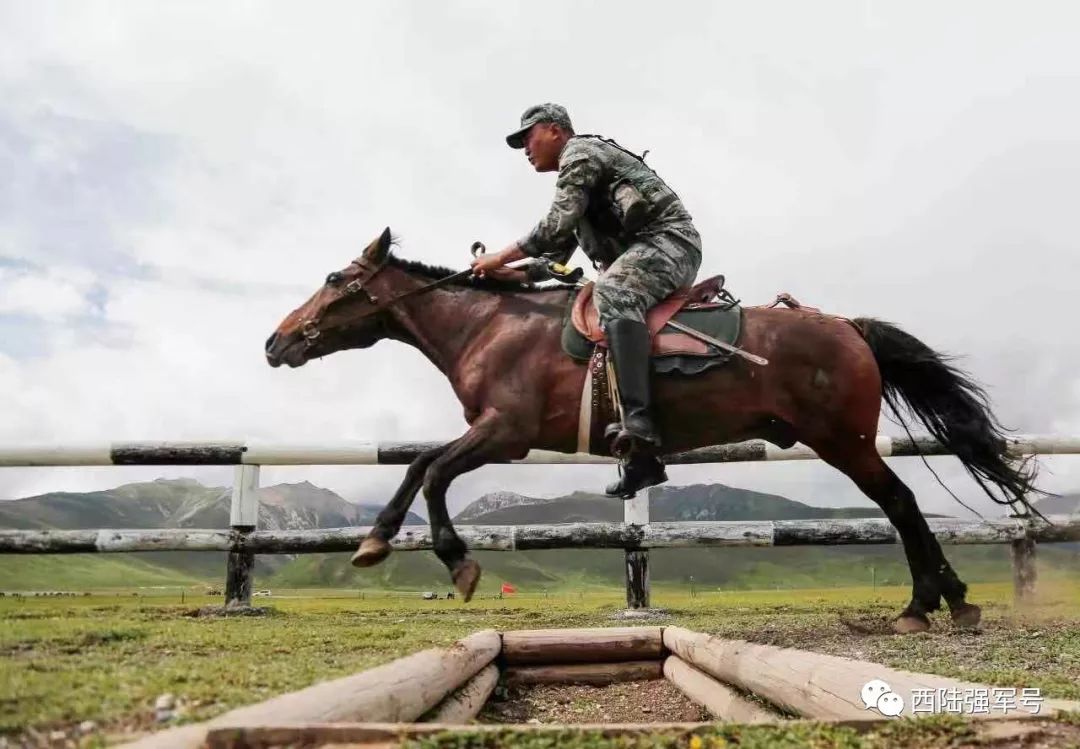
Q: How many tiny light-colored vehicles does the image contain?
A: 2